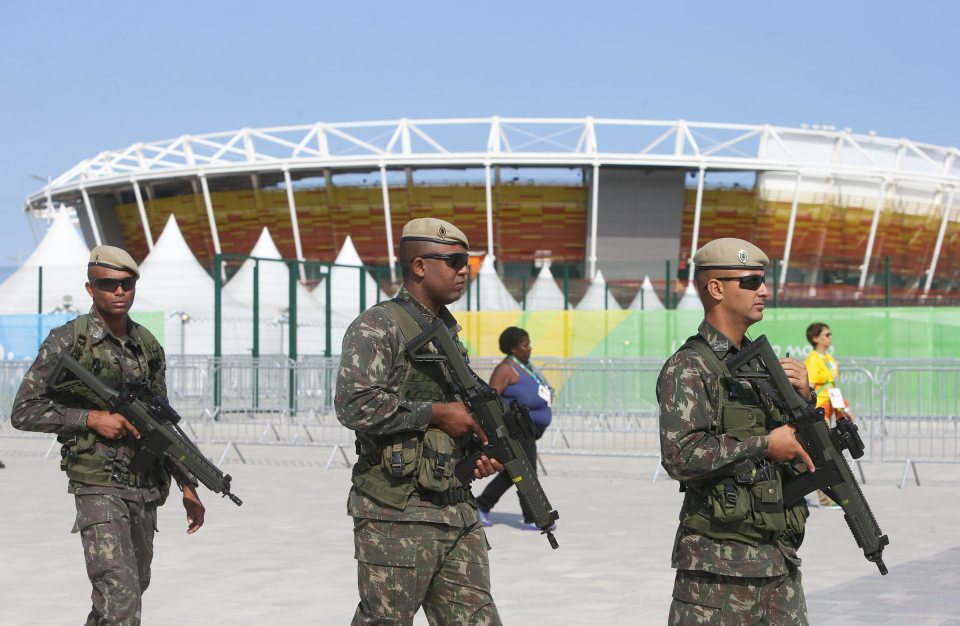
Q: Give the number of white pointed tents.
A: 9